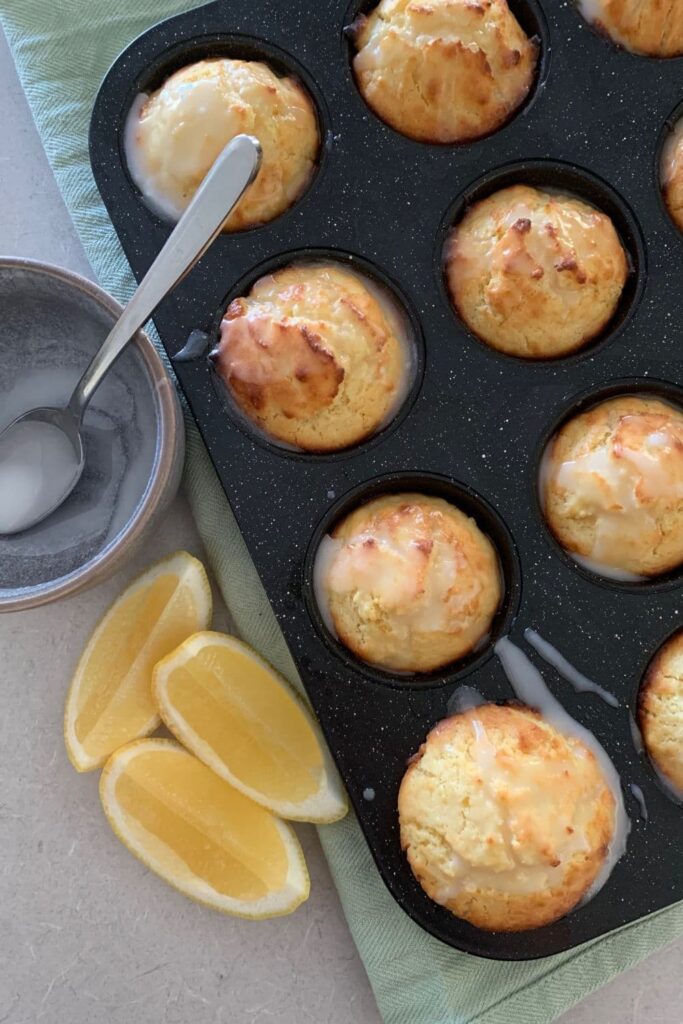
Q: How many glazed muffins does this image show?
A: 10